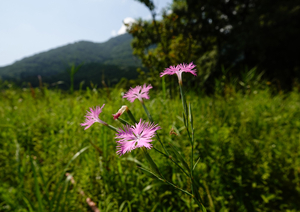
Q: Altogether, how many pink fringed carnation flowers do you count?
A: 4